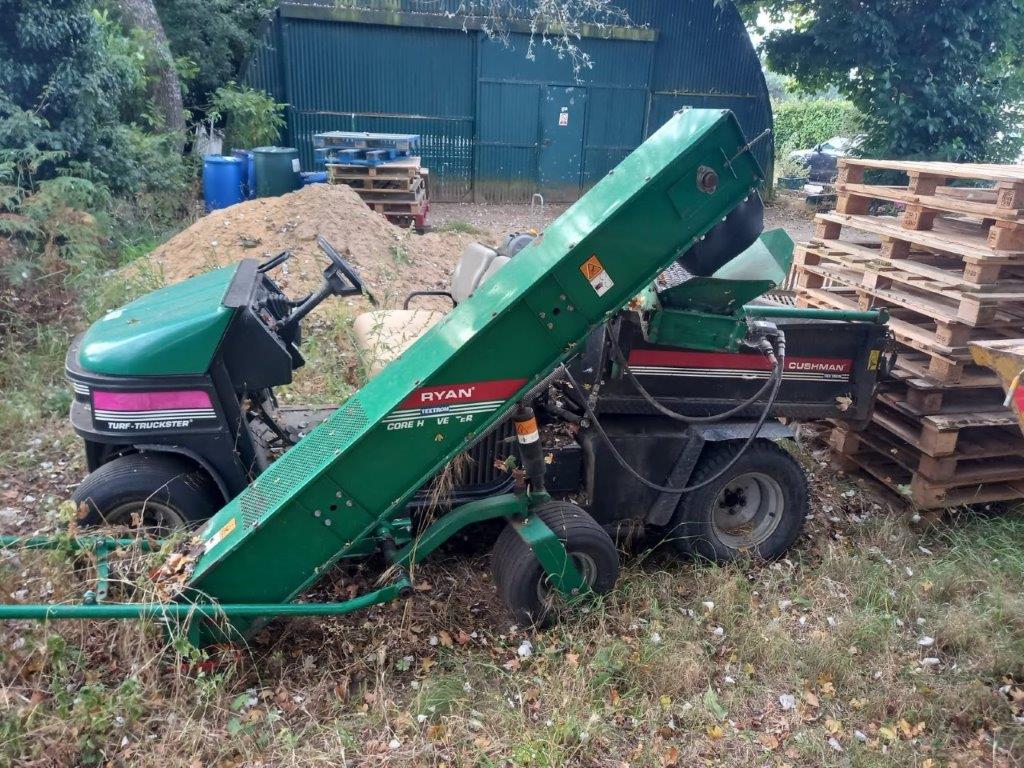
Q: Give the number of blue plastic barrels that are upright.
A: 2